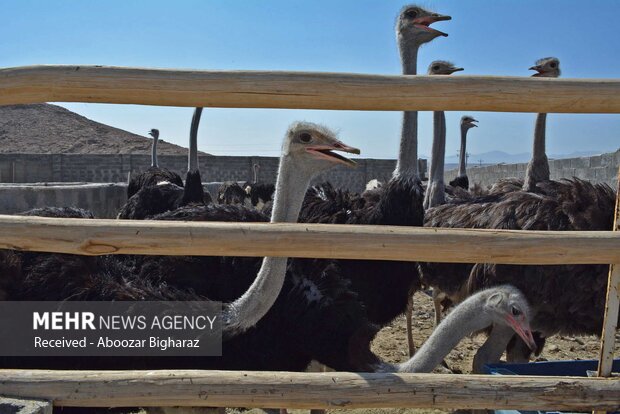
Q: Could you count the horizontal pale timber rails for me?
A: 3